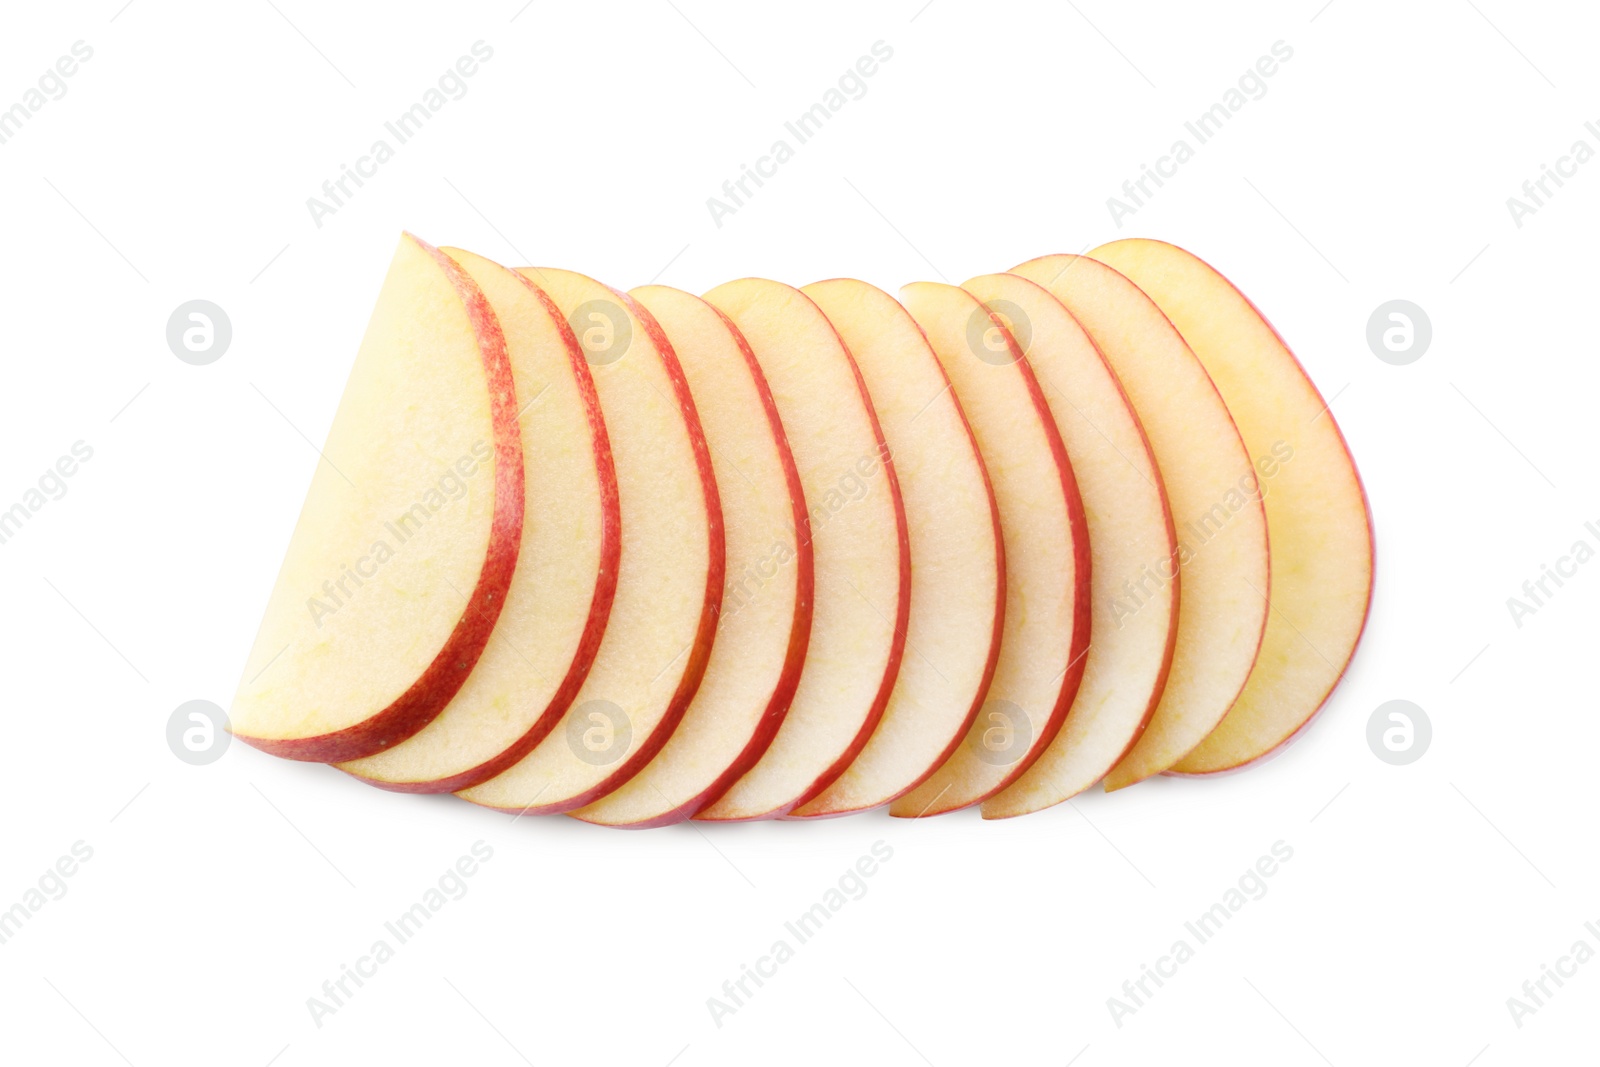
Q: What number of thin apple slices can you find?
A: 10